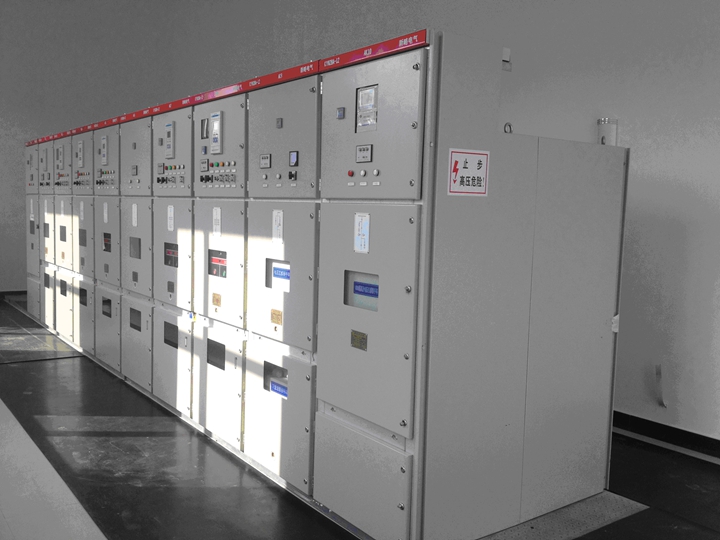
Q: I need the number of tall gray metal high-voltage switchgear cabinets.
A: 10